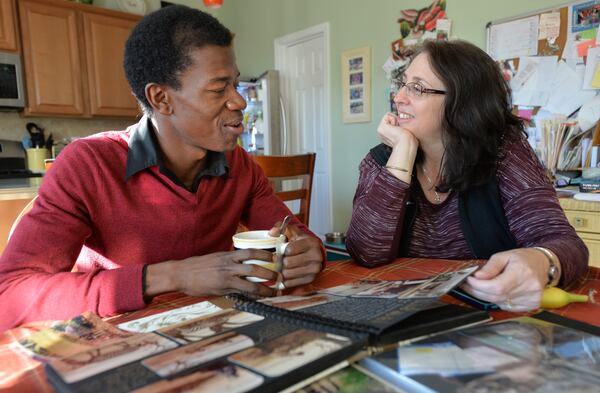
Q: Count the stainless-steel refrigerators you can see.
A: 1